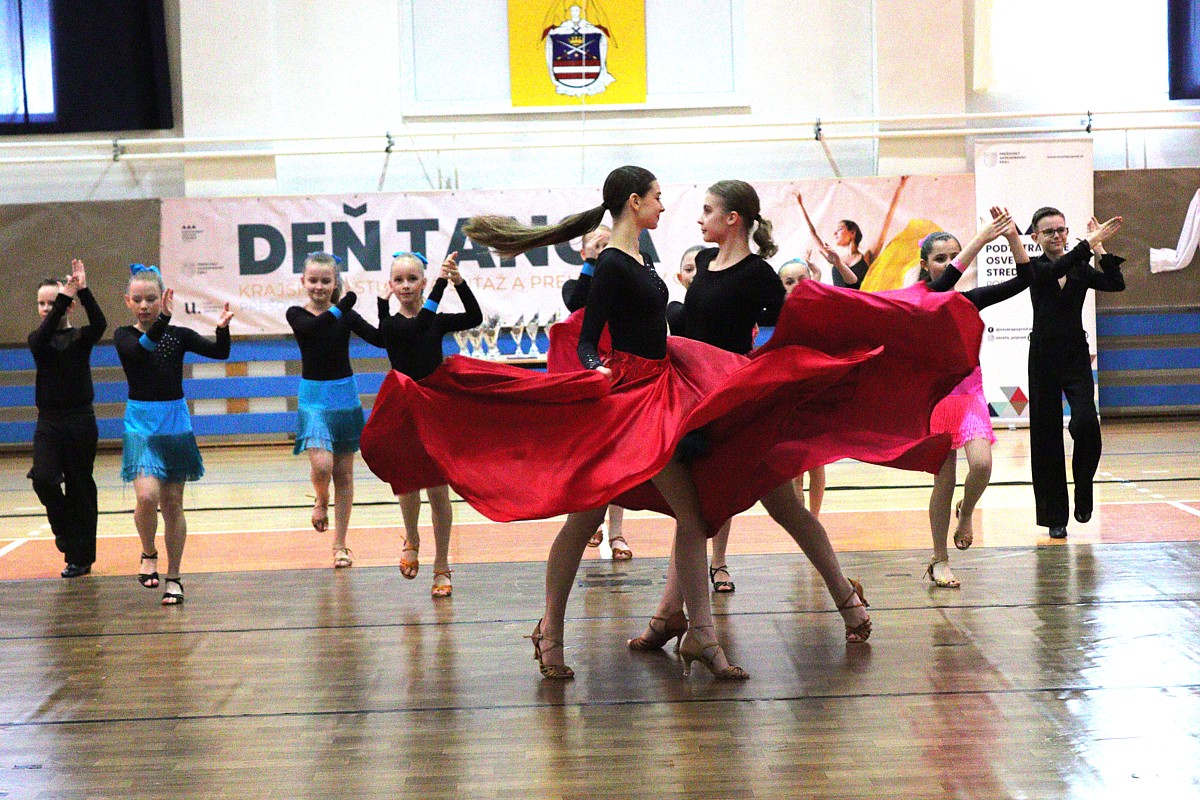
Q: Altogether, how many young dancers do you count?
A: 11